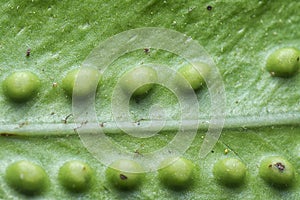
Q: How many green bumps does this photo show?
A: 11